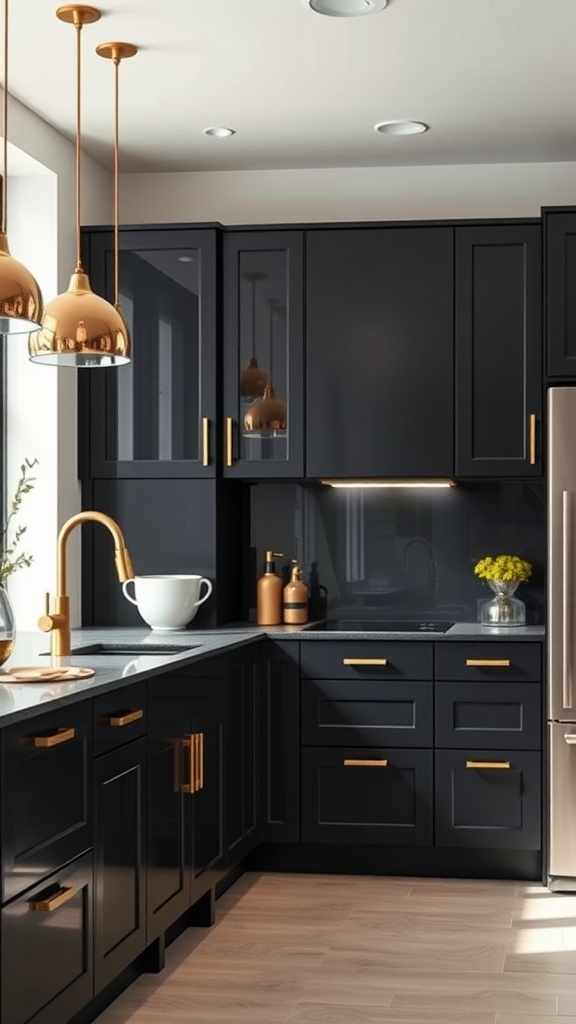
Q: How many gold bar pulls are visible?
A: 12